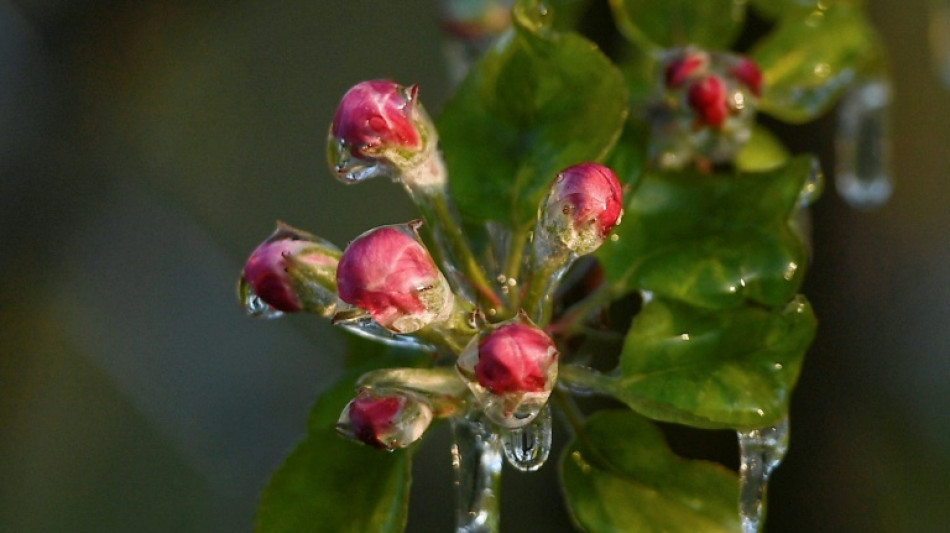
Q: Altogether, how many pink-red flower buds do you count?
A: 9